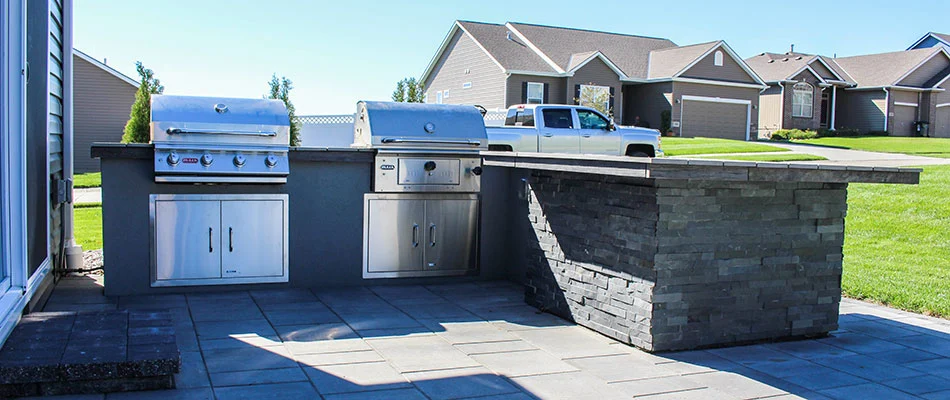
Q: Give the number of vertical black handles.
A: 2